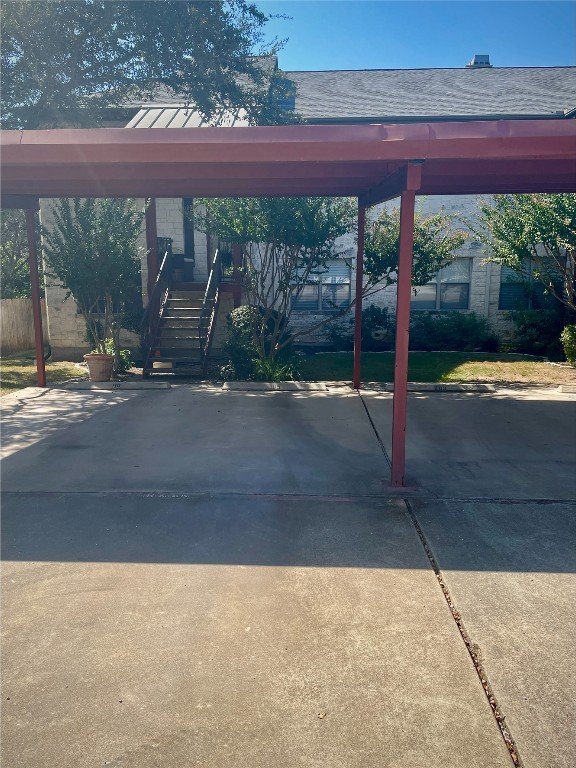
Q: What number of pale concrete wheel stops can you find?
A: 4